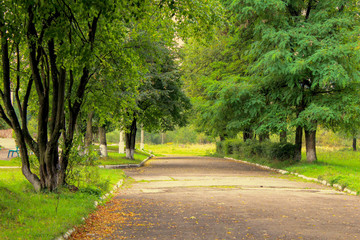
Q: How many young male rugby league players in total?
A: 0